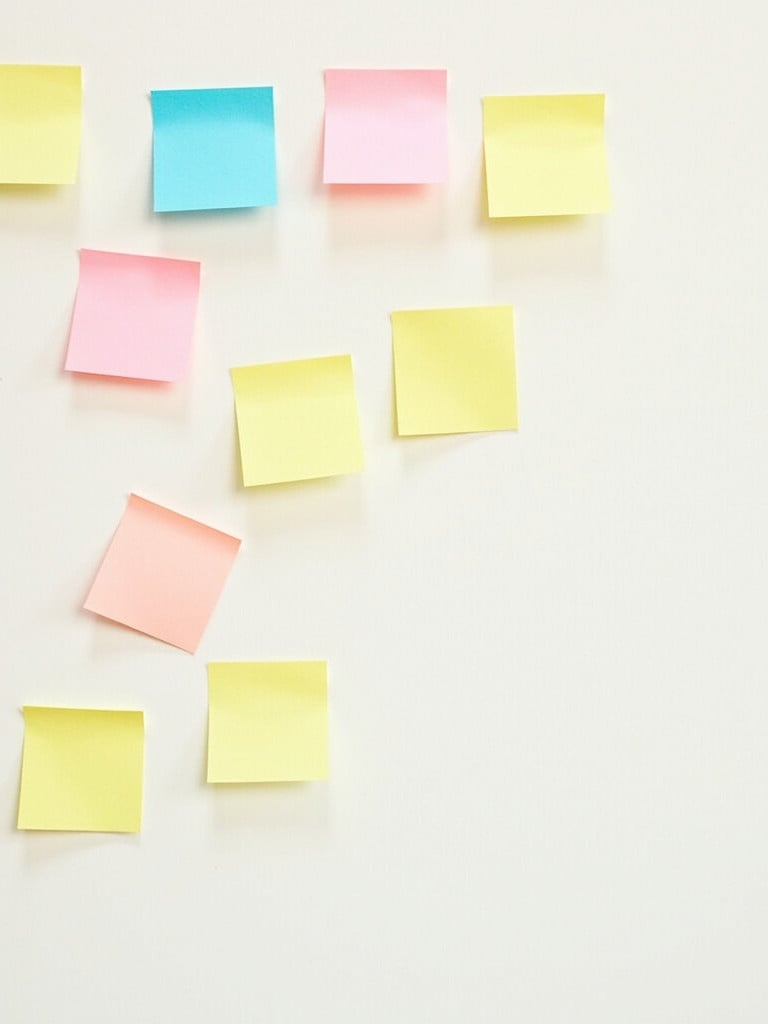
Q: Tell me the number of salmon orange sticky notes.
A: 1